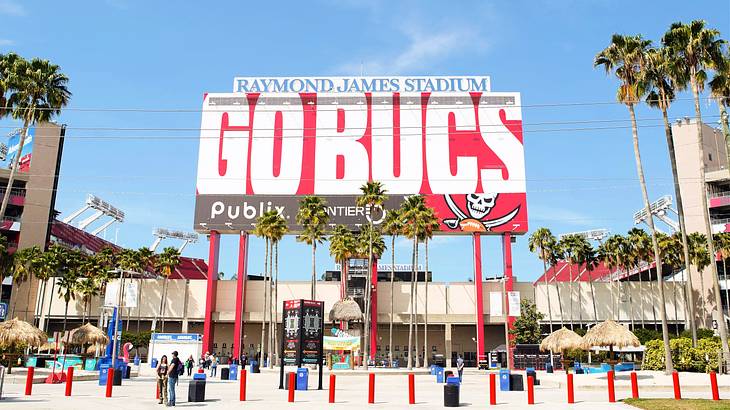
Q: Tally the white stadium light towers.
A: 4